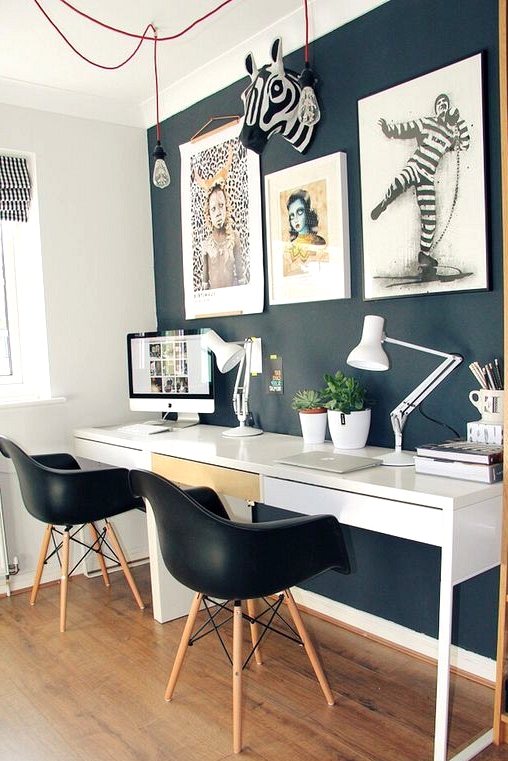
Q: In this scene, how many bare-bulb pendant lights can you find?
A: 2